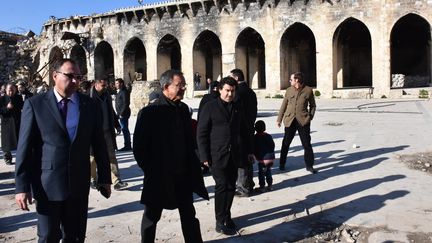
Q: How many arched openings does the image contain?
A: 10